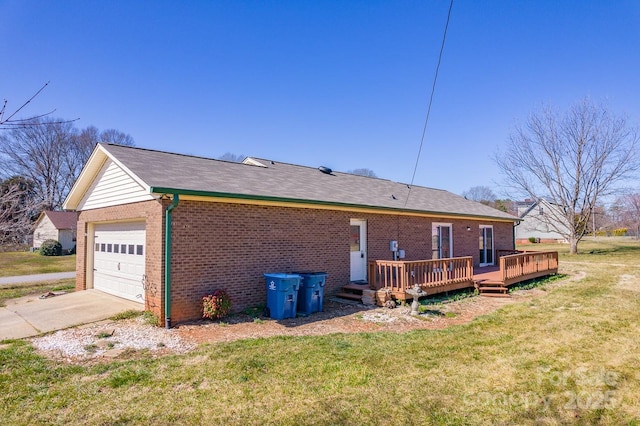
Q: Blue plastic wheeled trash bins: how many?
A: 2